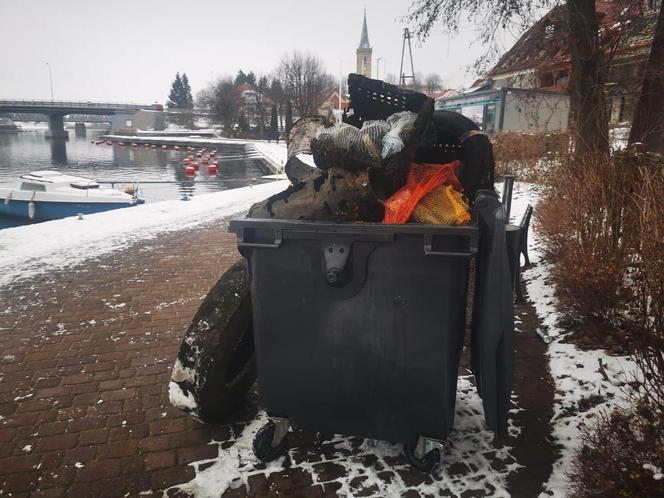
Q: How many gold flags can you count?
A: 0